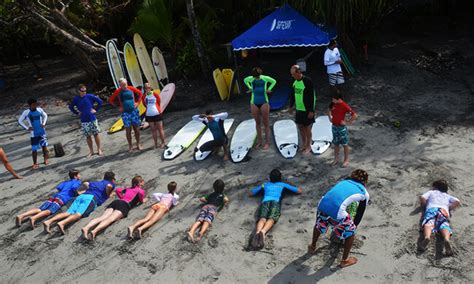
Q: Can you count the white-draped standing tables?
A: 0